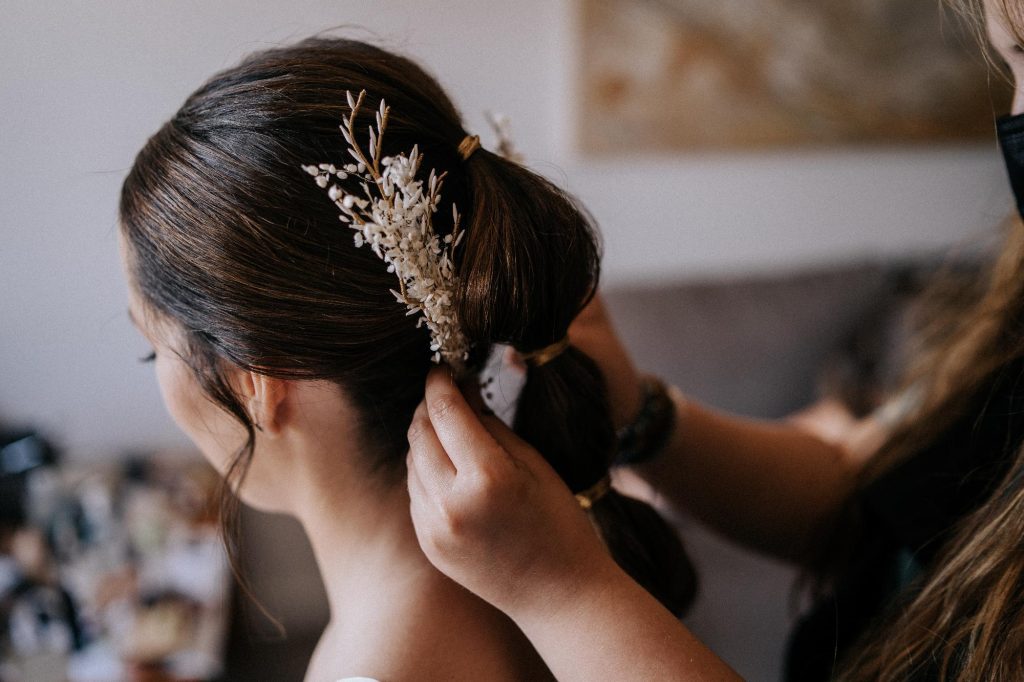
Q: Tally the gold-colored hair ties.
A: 3